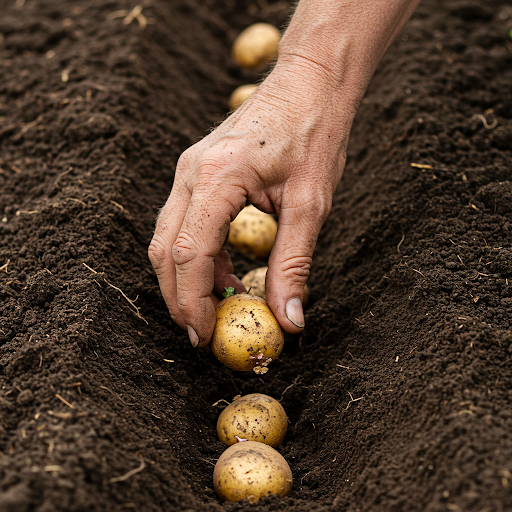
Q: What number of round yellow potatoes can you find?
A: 7